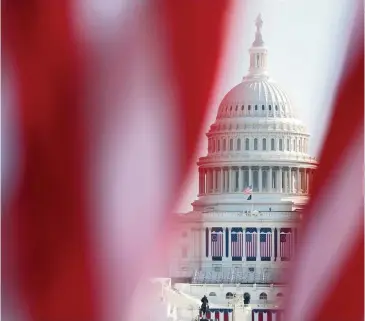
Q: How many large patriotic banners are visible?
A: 5